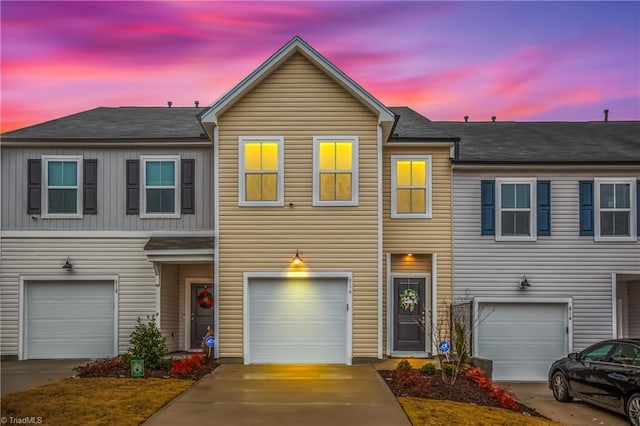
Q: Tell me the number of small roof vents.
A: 5